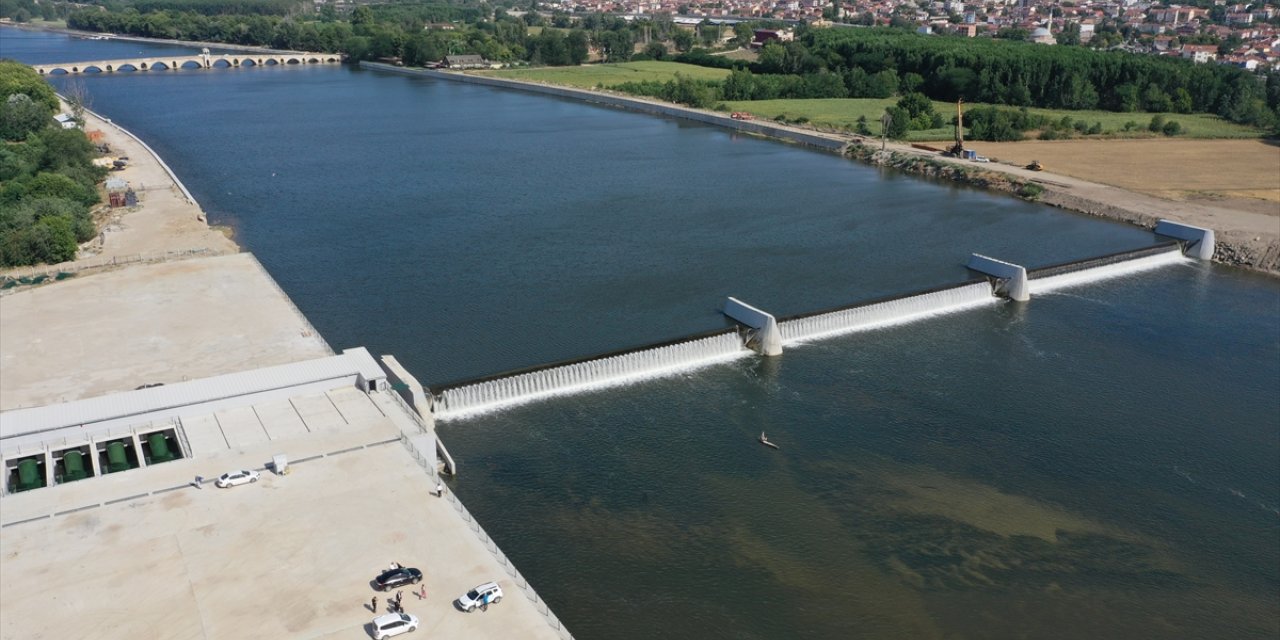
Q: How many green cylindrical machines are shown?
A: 4